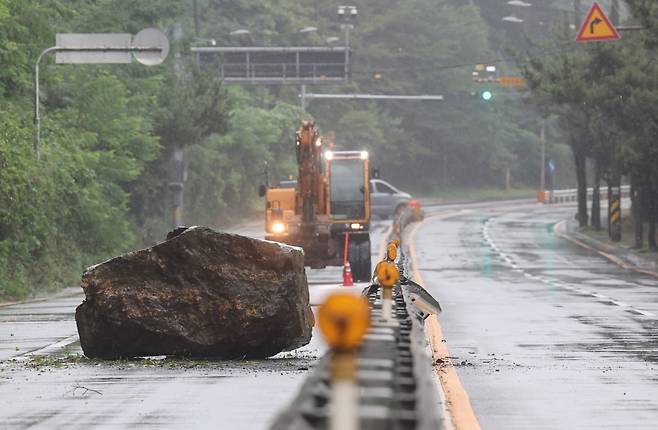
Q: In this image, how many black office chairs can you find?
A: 0